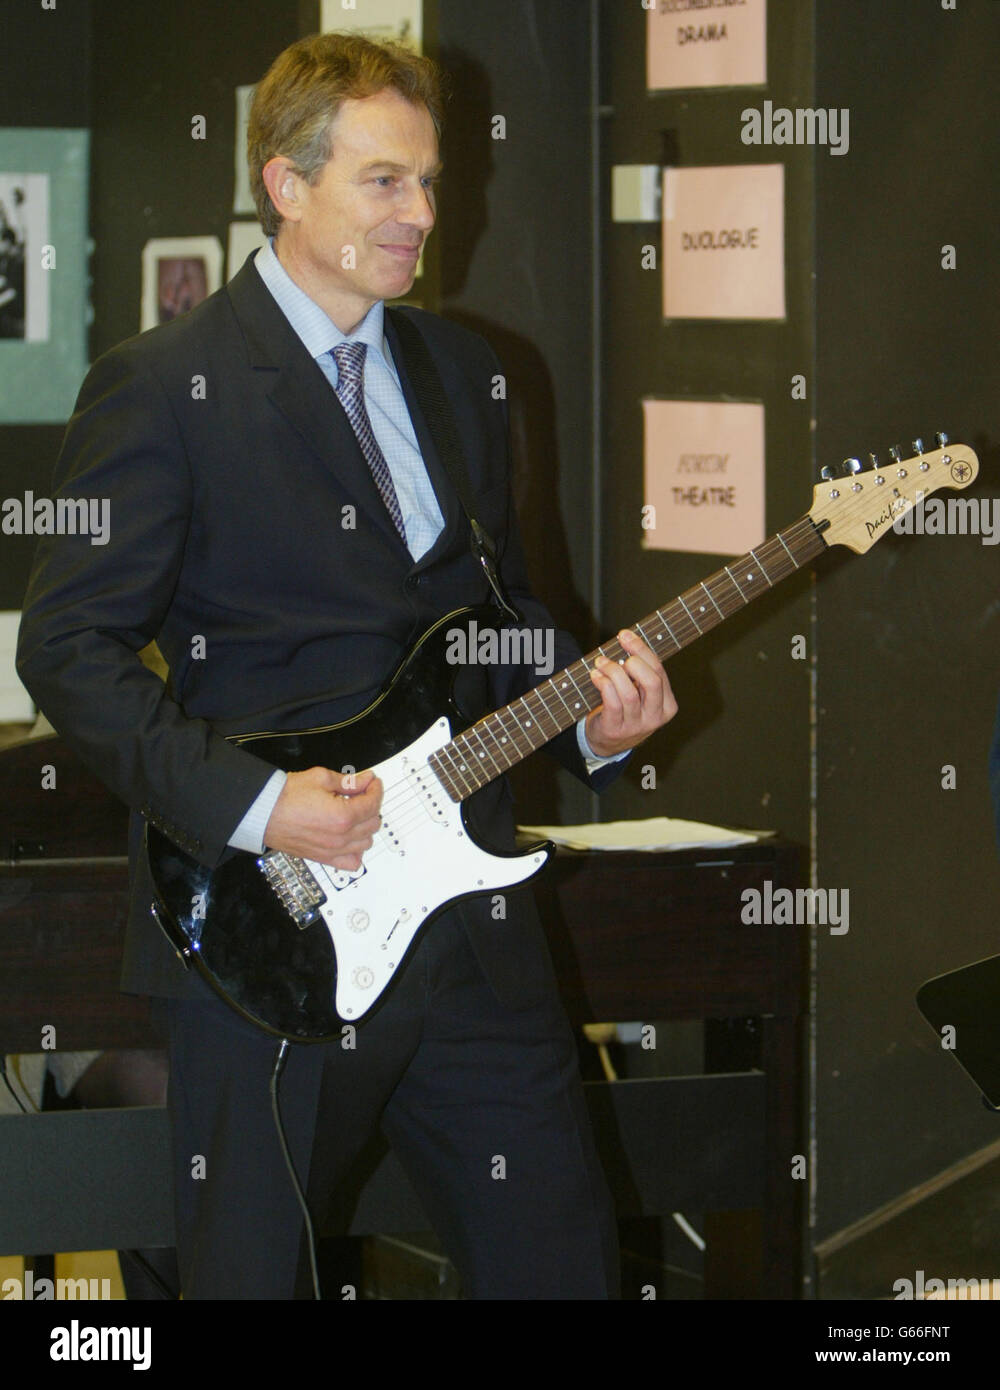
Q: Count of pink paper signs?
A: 3